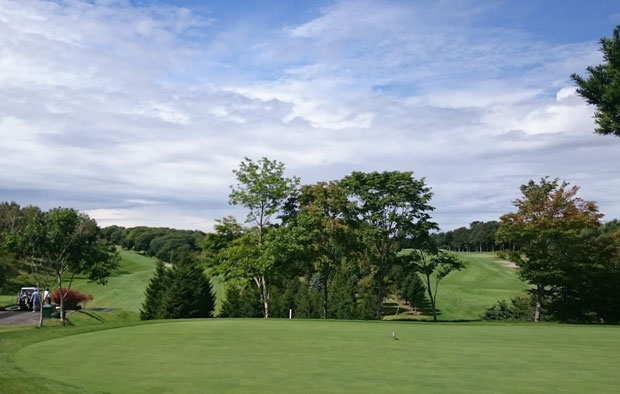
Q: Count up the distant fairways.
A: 2